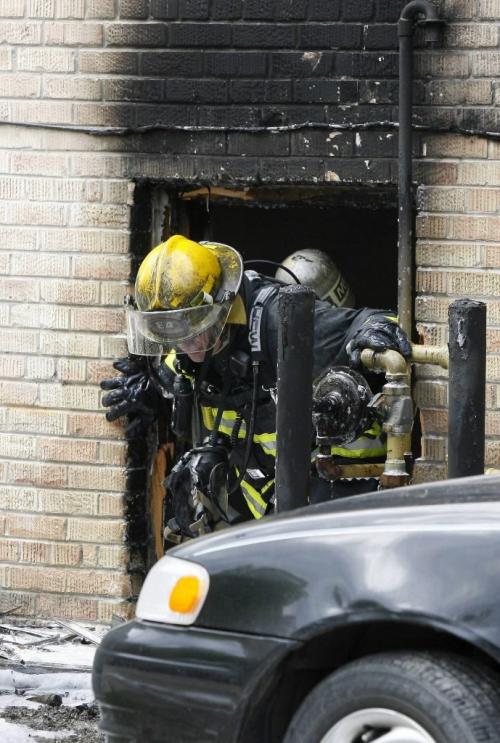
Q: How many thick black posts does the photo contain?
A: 2